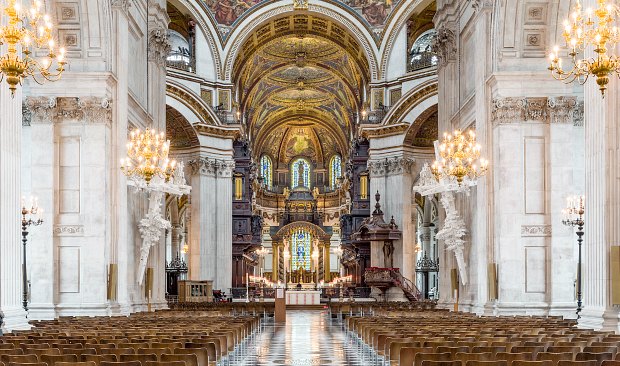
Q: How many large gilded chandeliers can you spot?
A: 4